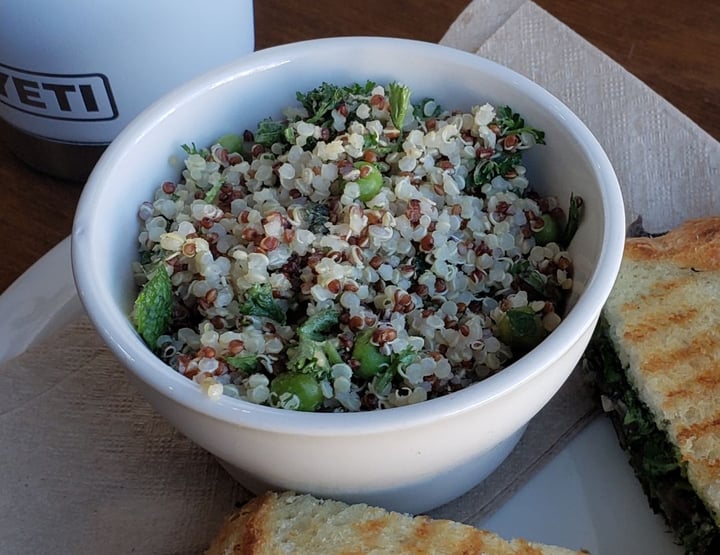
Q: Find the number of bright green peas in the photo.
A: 6